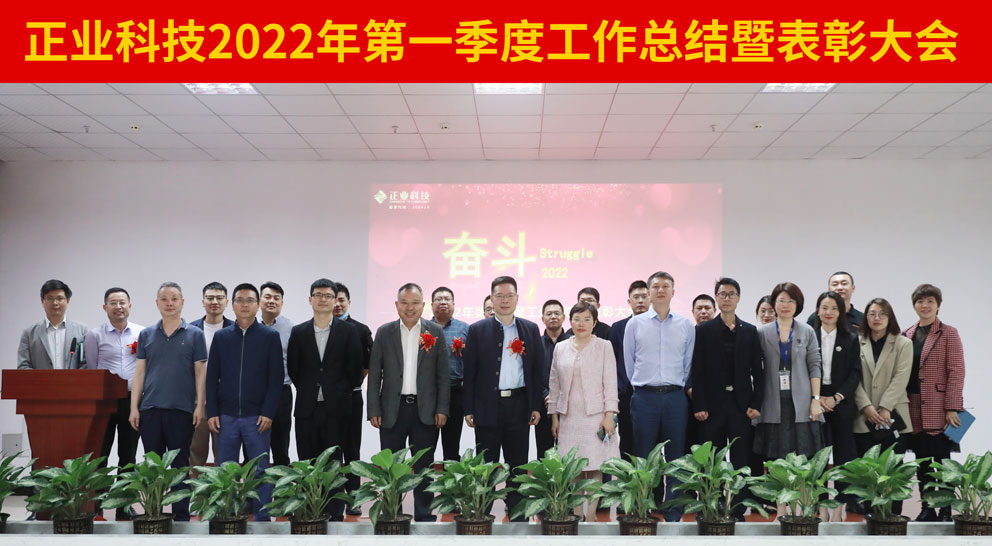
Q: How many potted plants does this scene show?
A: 13